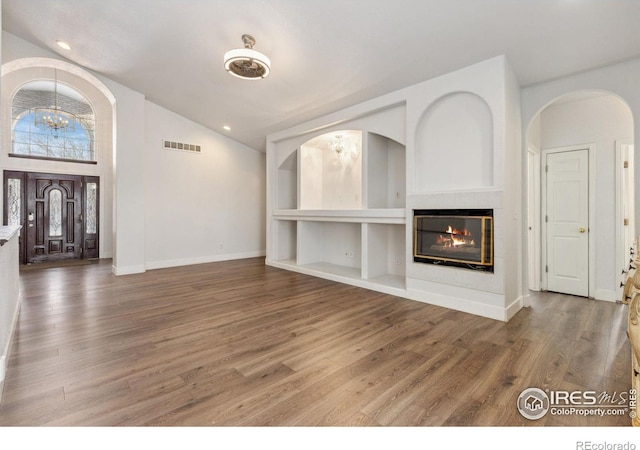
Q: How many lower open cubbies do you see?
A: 3